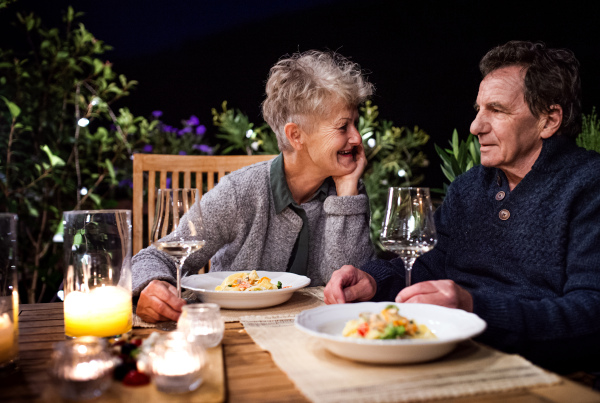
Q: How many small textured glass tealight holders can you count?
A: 3